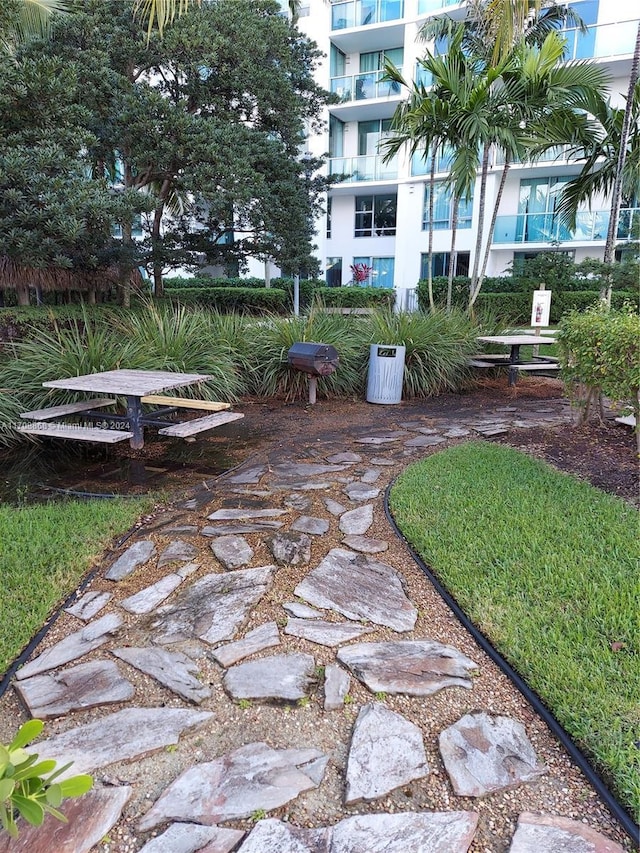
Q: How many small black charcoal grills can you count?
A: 1